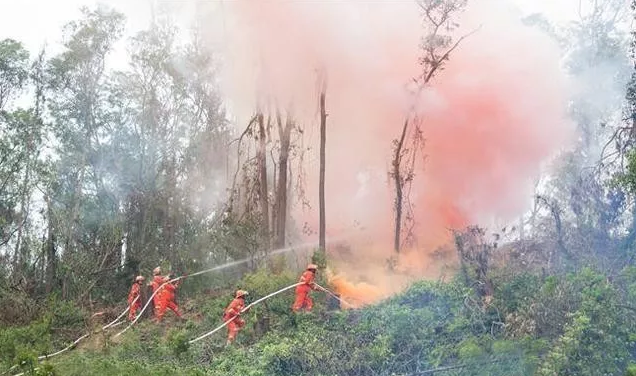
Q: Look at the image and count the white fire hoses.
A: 3